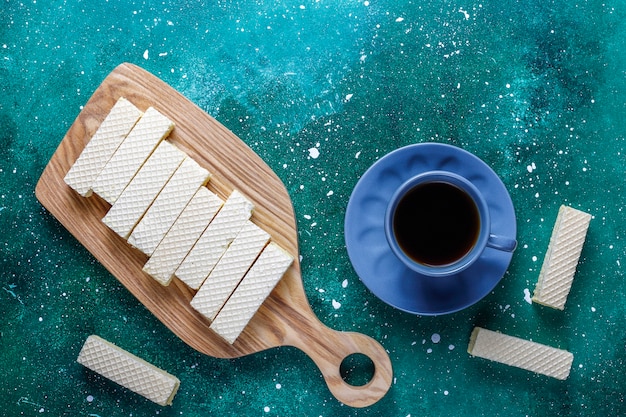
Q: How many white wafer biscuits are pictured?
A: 11